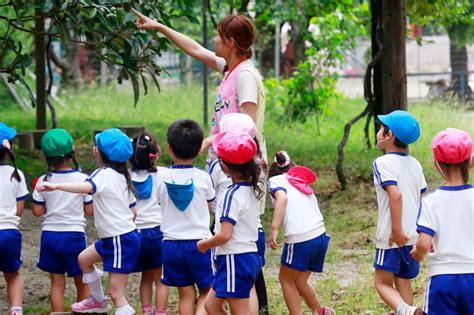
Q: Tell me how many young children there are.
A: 10